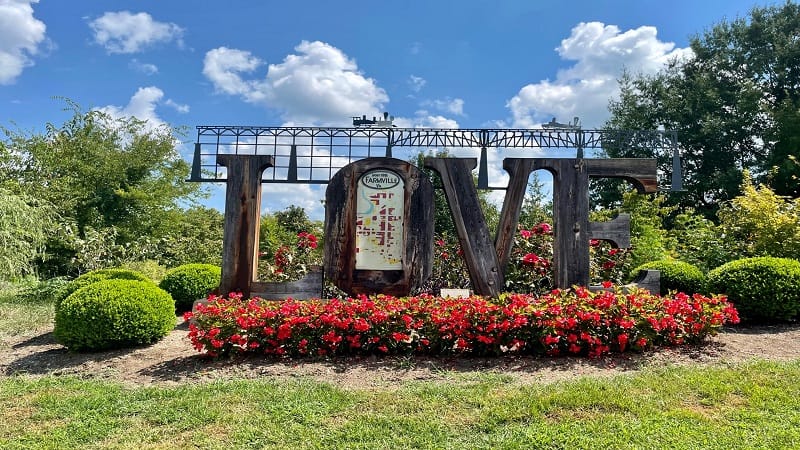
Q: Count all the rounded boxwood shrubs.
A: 5